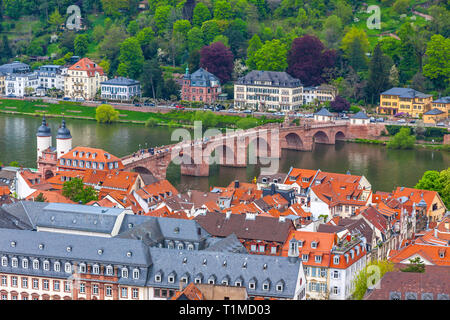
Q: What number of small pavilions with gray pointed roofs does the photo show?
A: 2